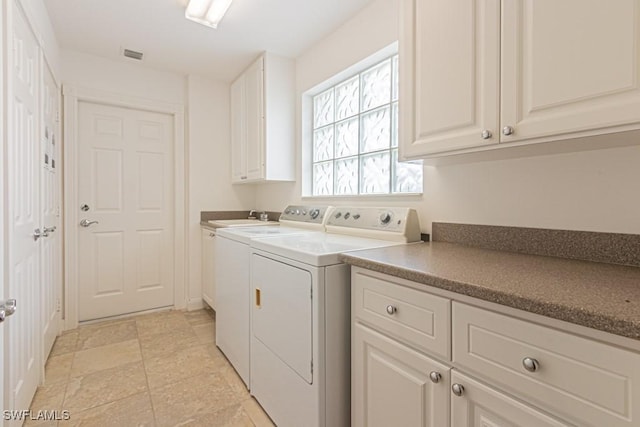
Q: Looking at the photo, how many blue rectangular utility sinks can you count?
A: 0